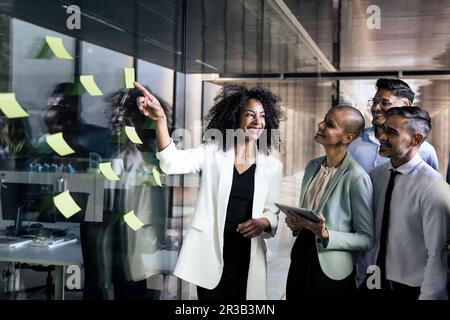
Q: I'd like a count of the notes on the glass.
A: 10